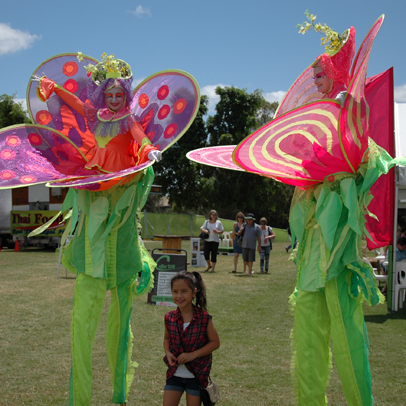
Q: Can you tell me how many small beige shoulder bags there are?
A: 1